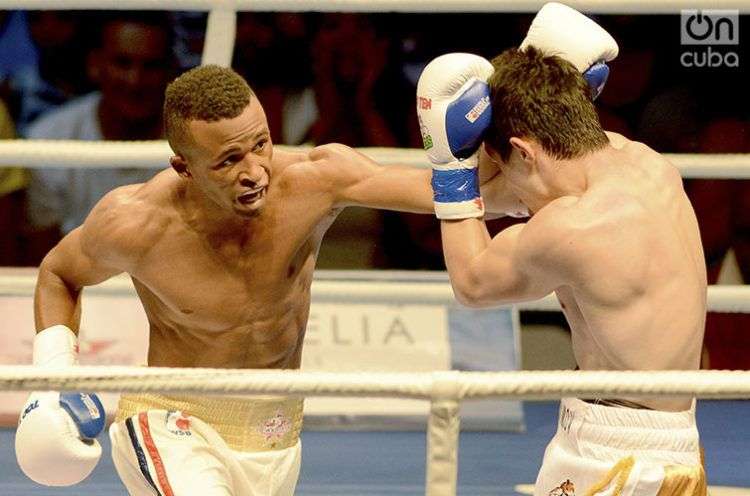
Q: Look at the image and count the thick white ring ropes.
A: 4